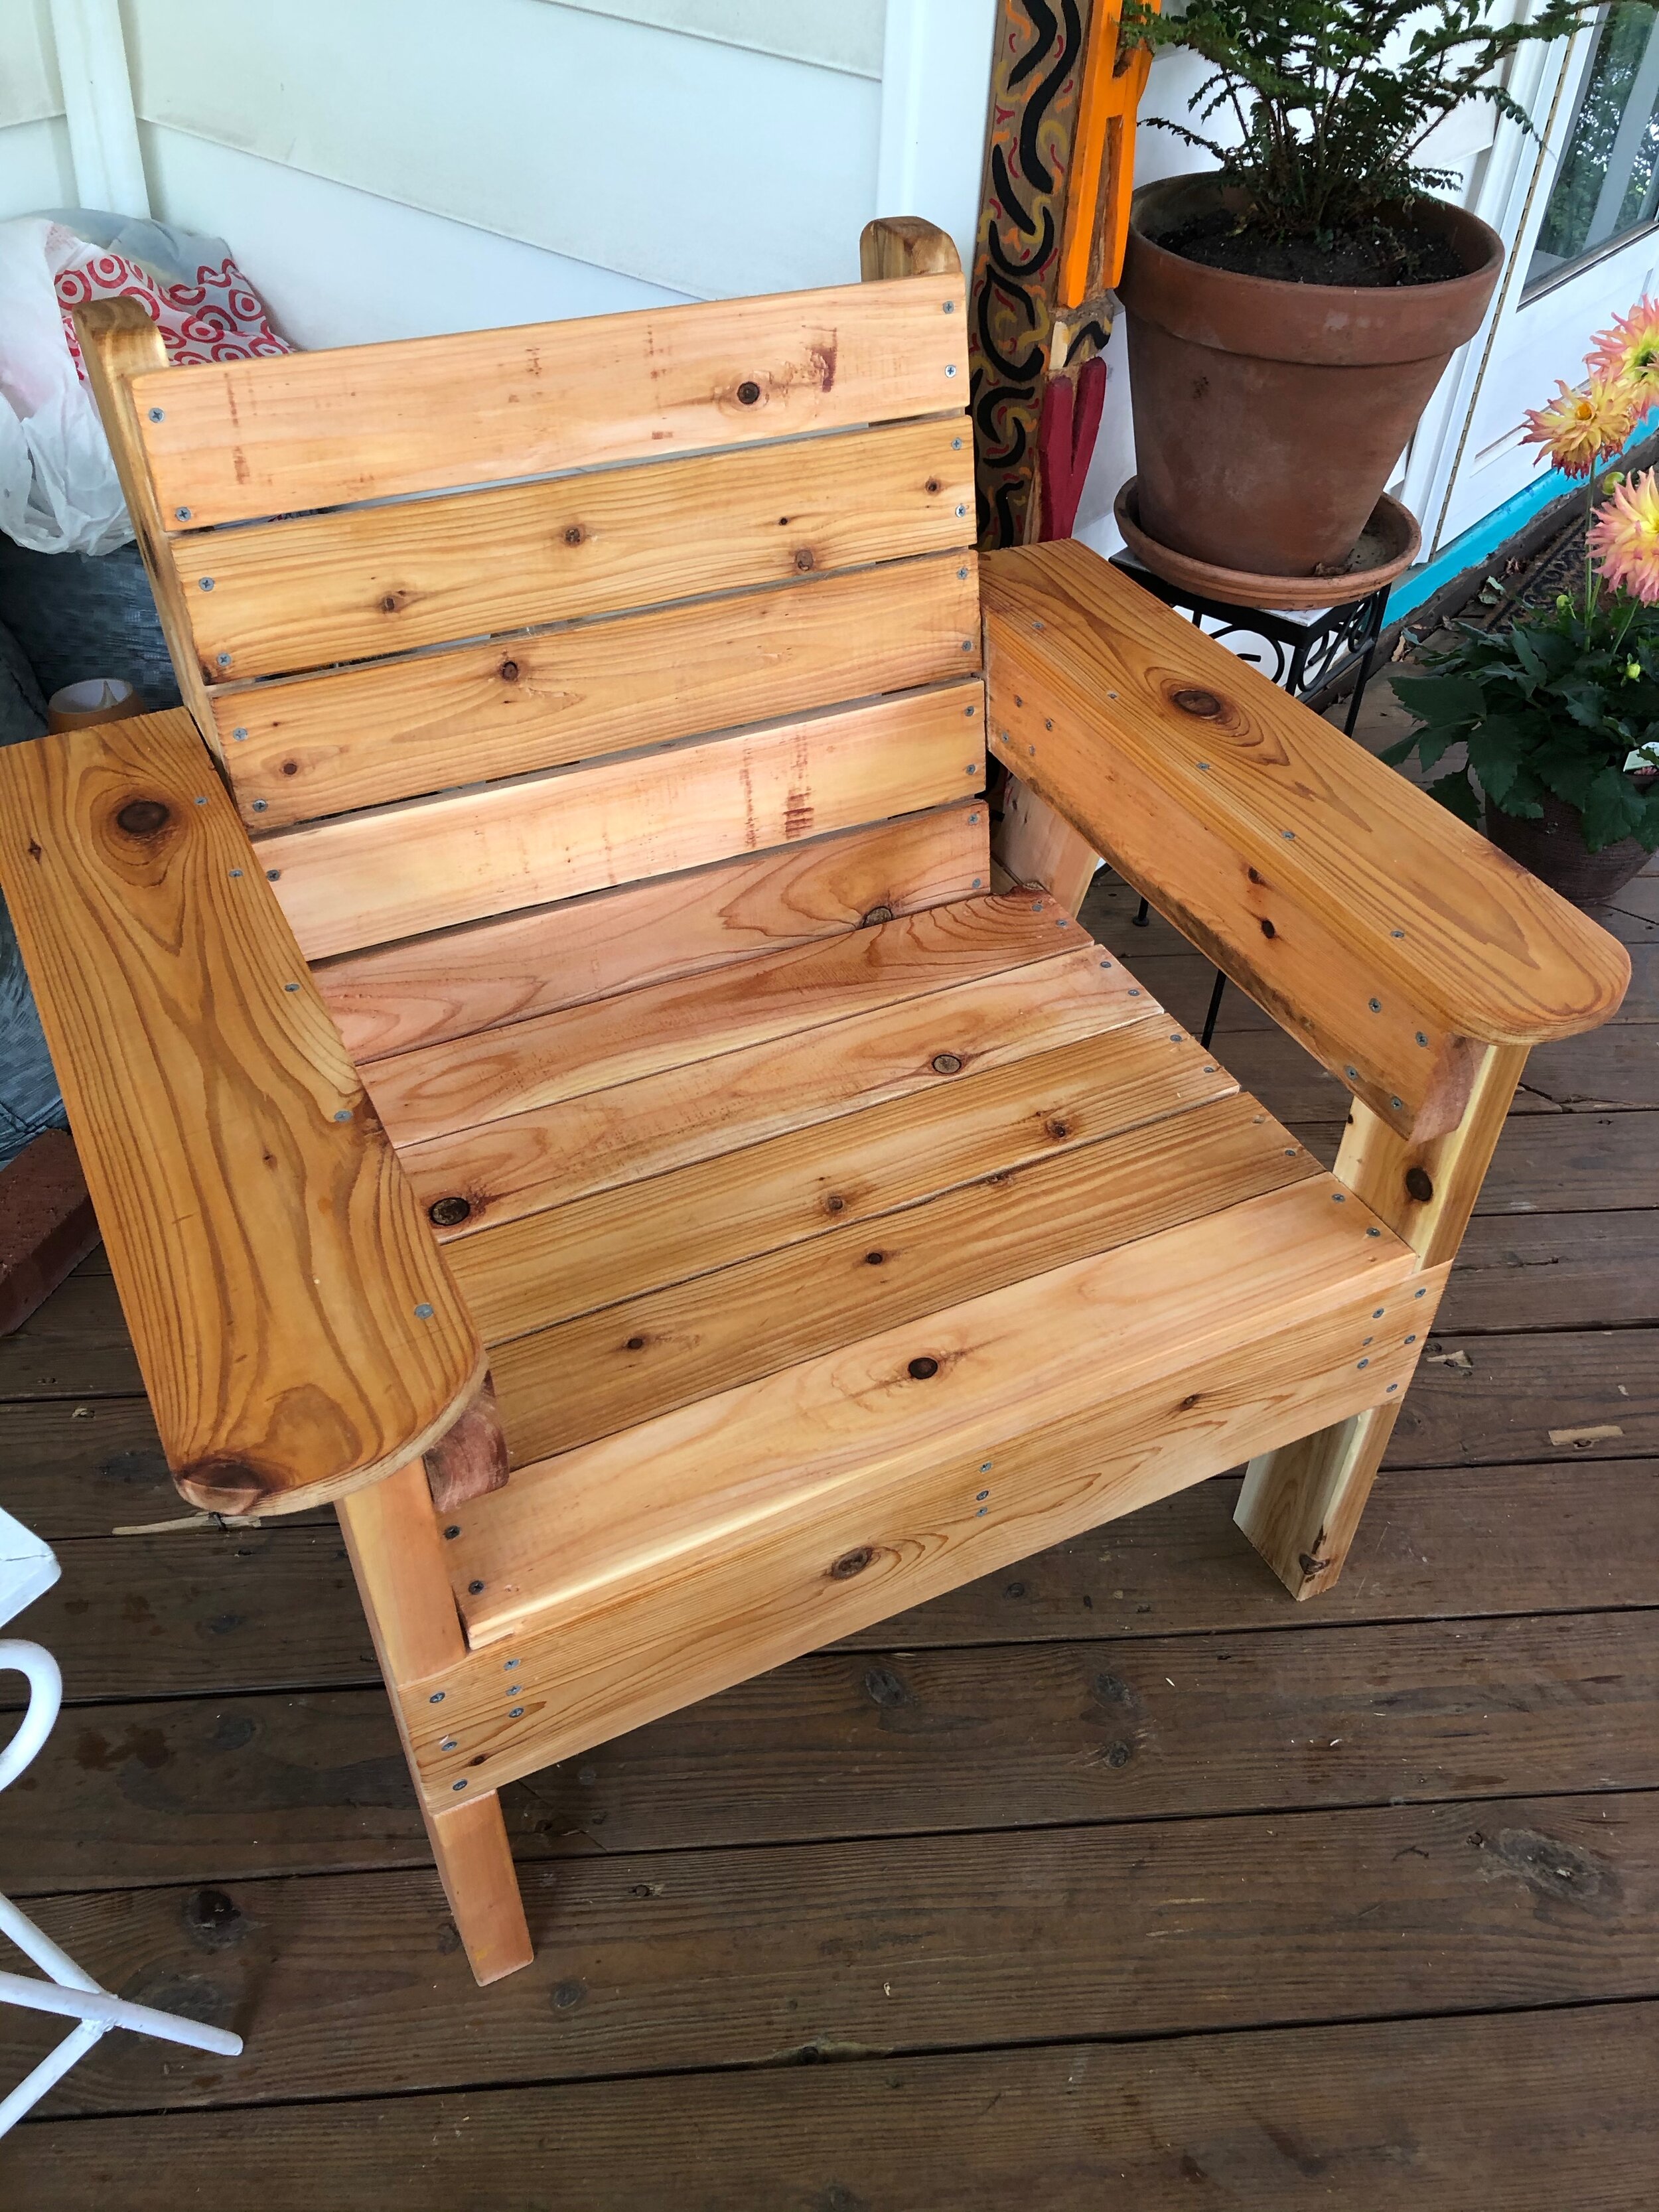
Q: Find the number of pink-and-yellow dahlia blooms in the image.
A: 3